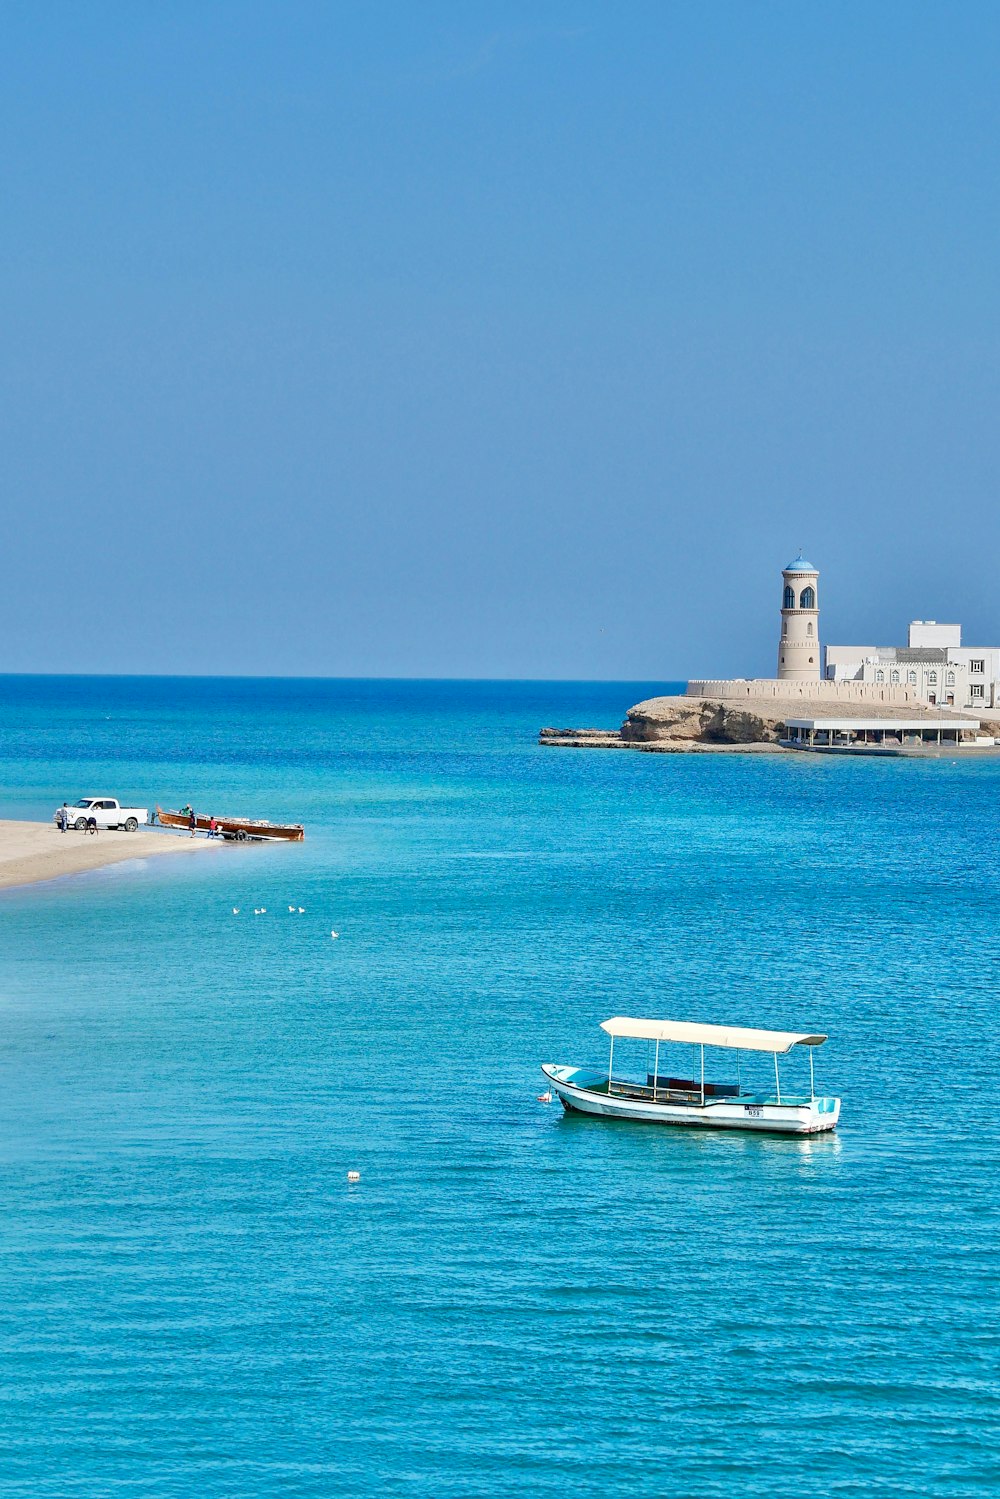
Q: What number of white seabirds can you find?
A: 6